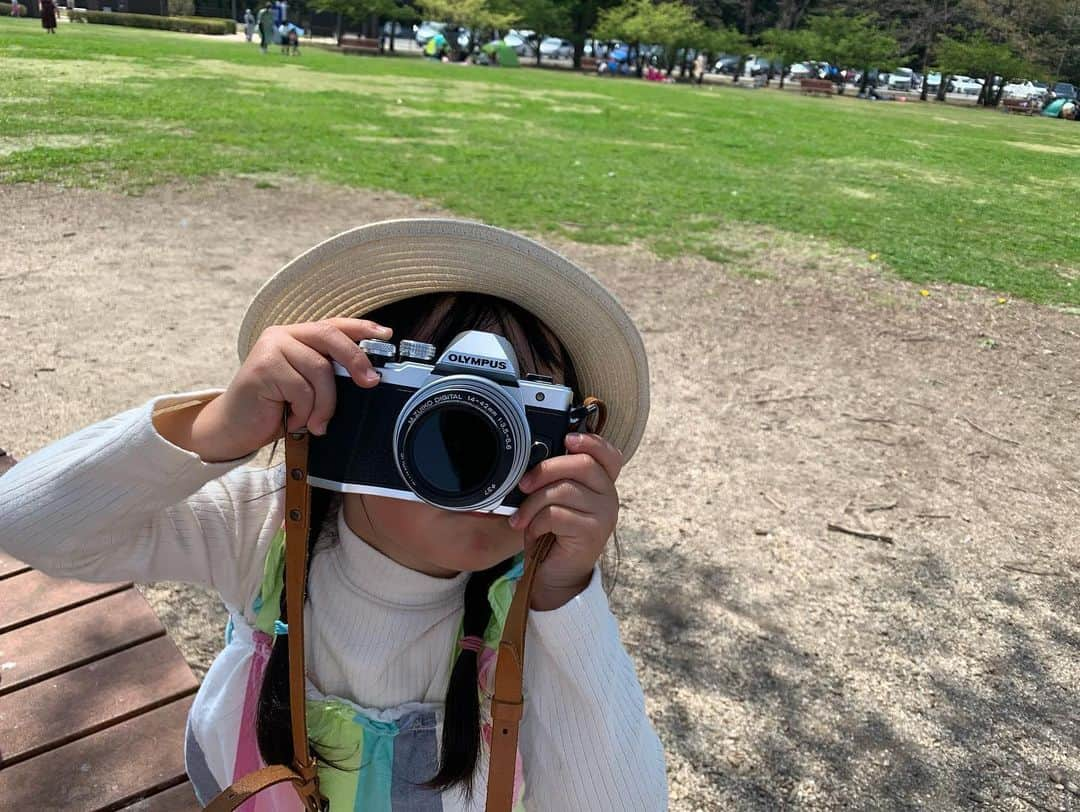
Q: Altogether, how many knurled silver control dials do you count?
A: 2